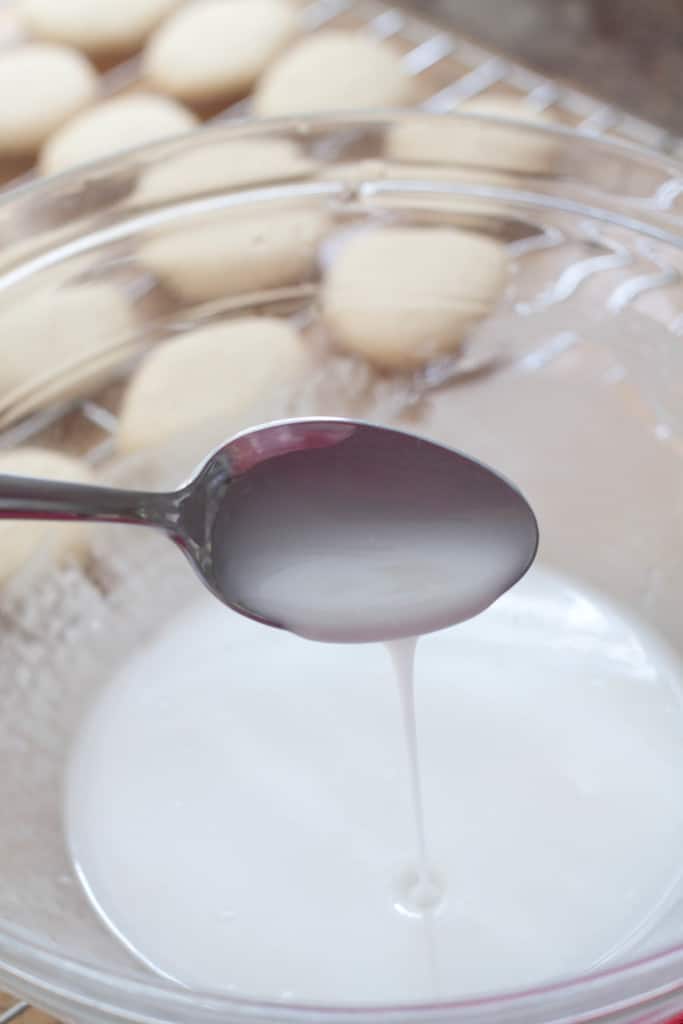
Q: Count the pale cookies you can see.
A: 11